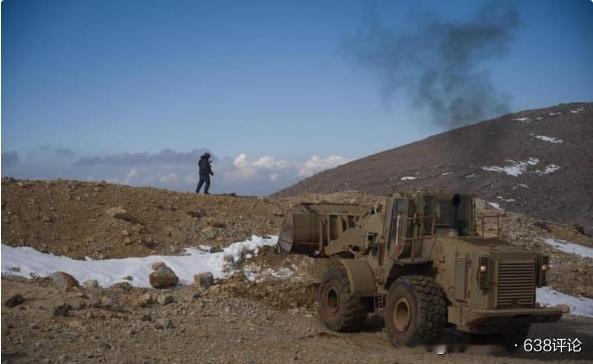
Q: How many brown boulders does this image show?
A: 3